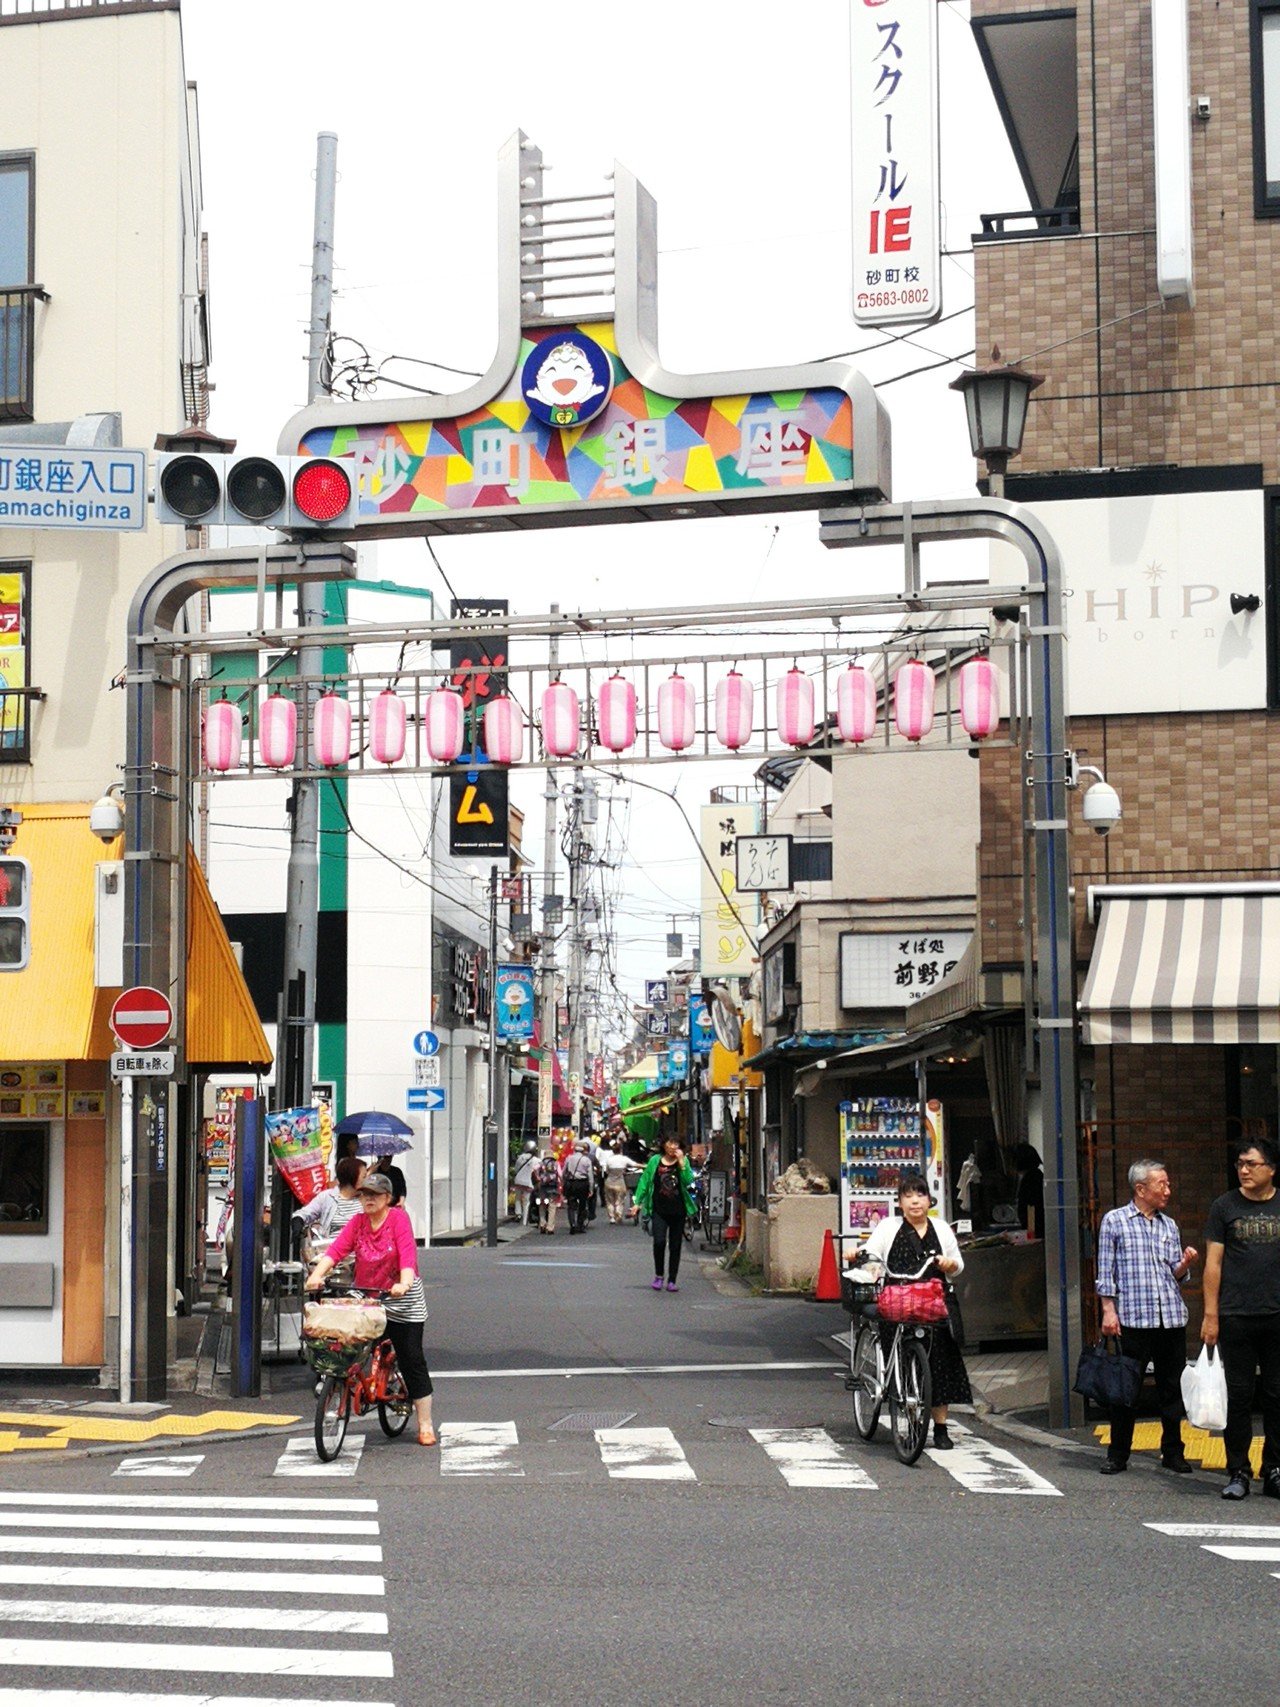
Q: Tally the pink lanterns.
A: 14